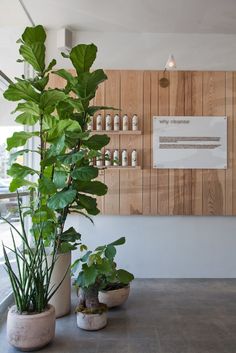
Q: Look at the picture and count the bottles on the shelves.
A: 12